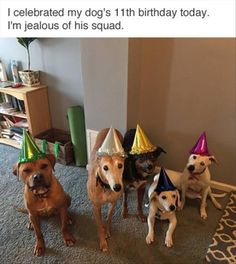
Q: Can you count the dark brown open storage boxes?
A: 1